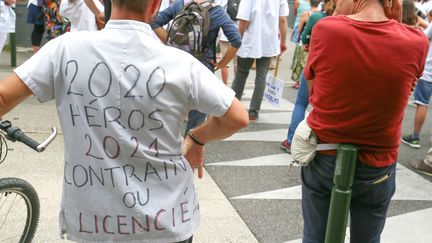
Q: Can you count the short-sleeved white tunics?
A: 2